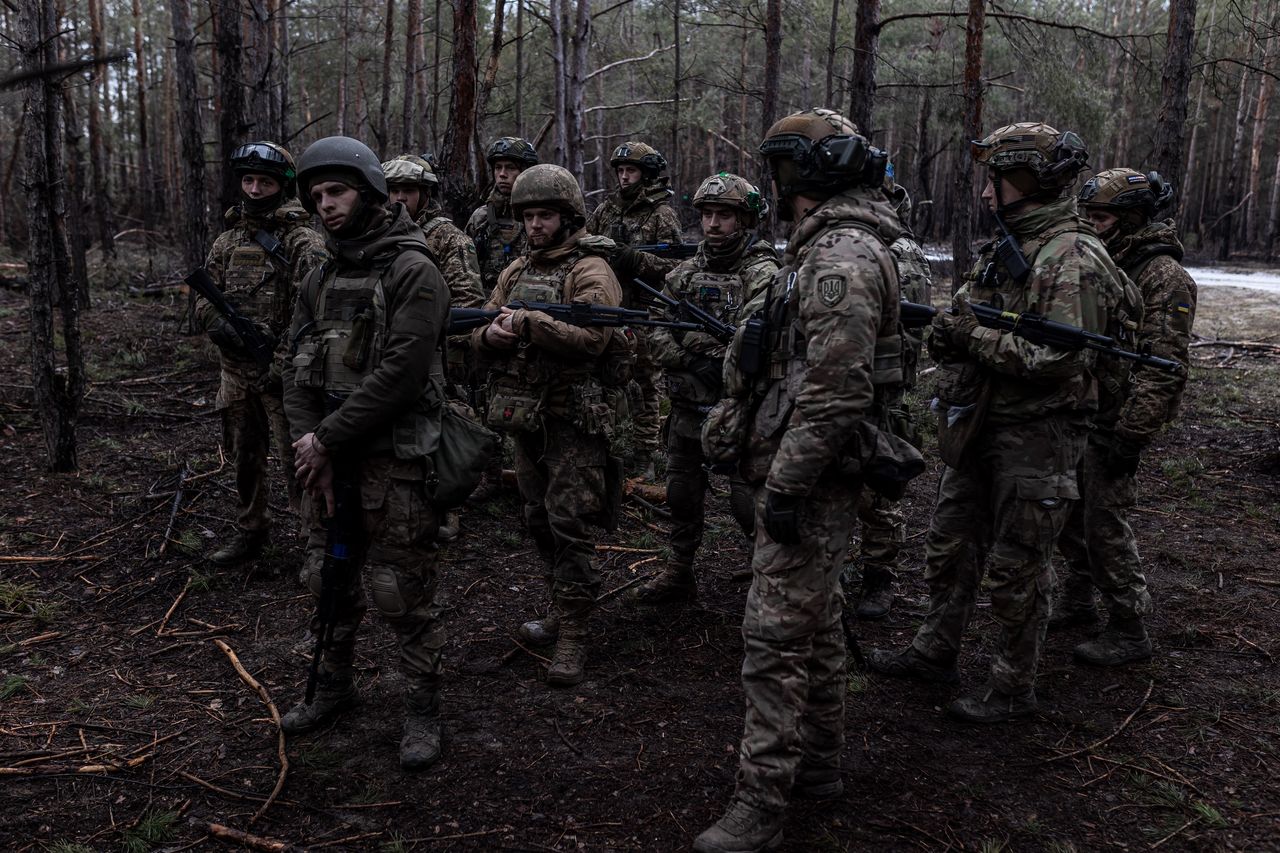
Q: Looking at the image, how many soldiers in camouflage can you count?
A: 11